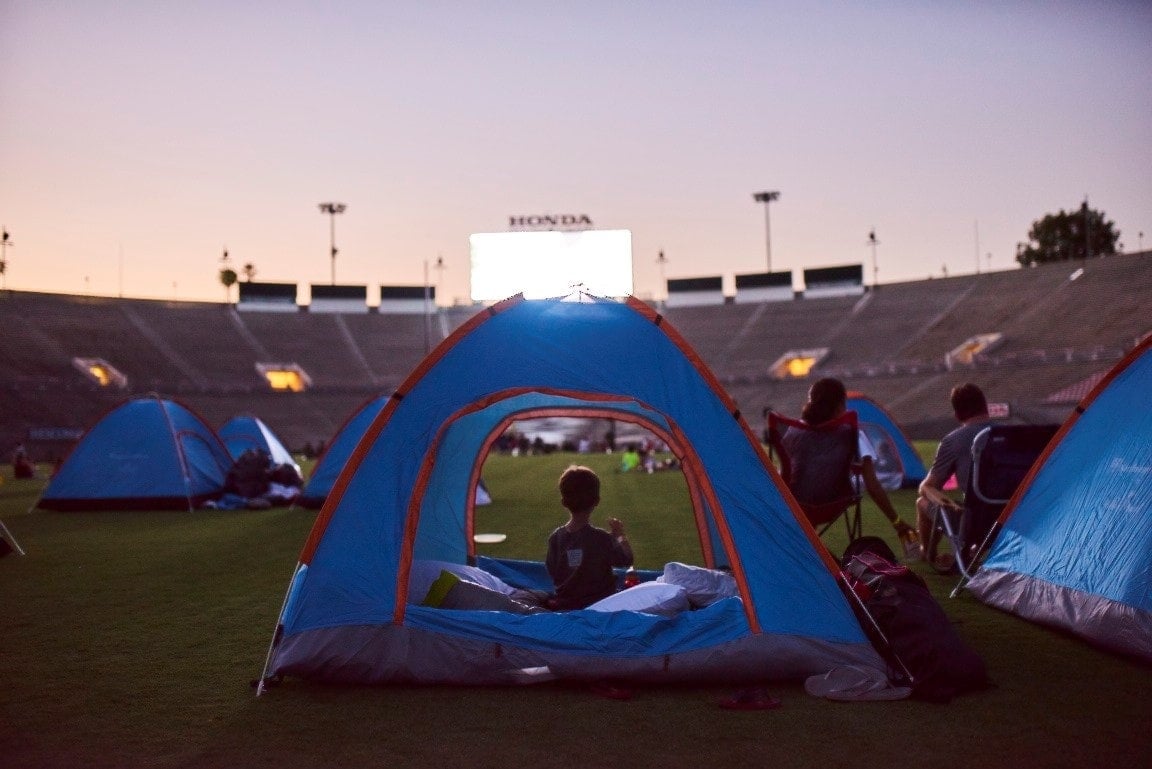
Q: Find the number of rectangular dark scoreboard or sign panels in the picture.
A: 6